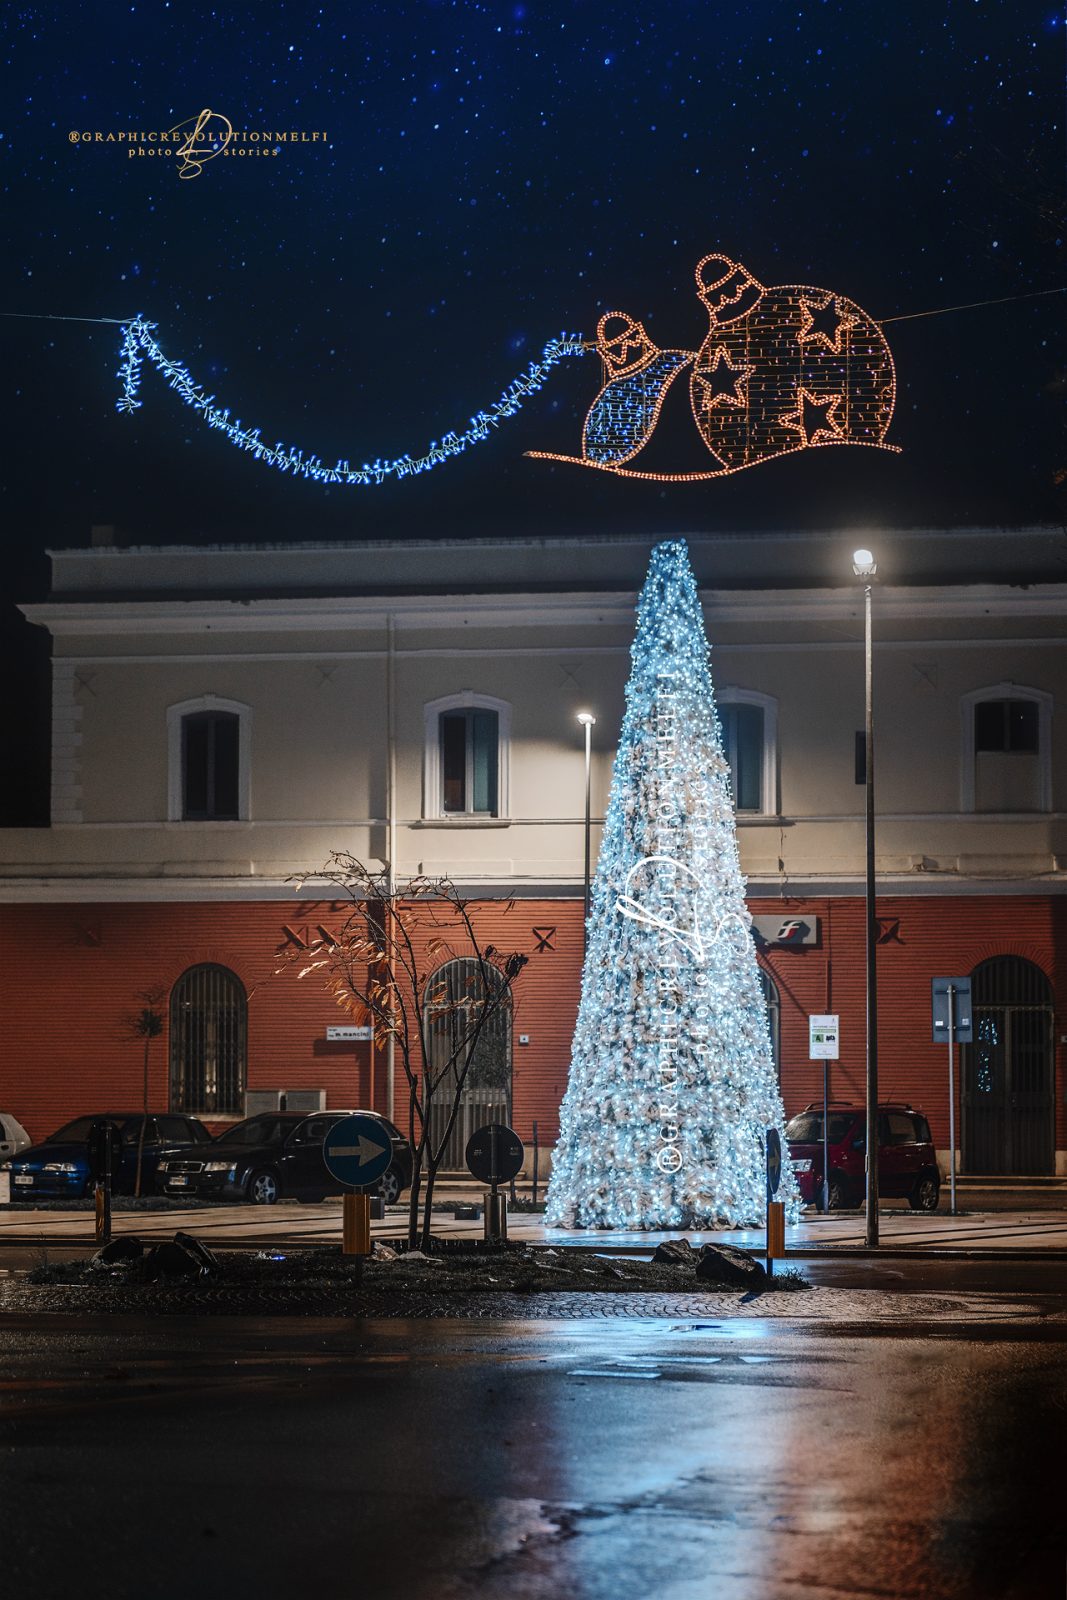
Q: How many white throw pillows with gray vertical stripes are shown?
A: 0